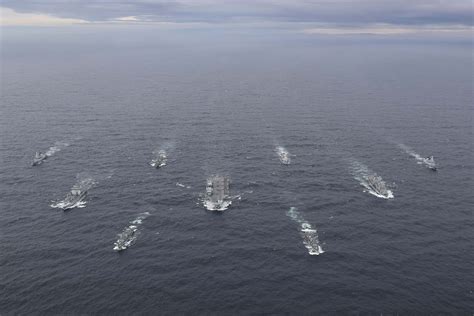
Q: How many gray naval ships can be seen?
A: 9